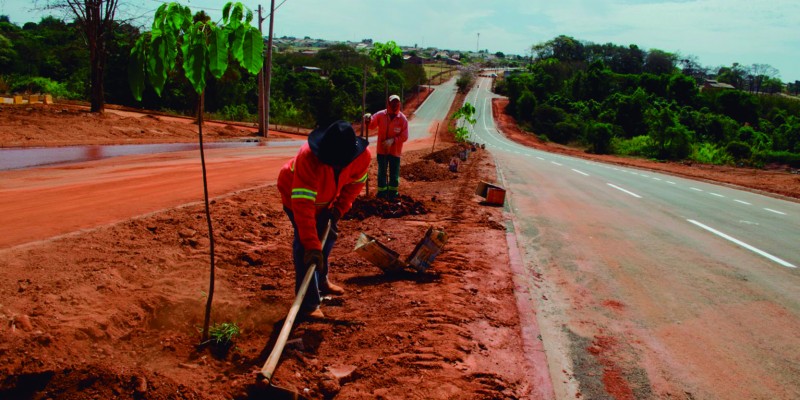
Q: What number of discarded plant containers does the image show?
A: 3